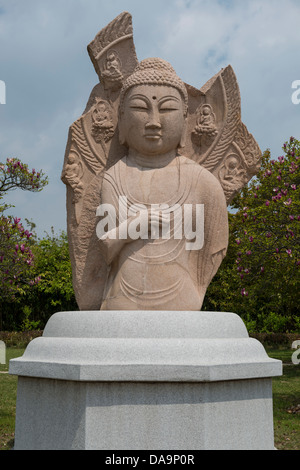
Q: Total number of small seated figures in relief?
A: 5